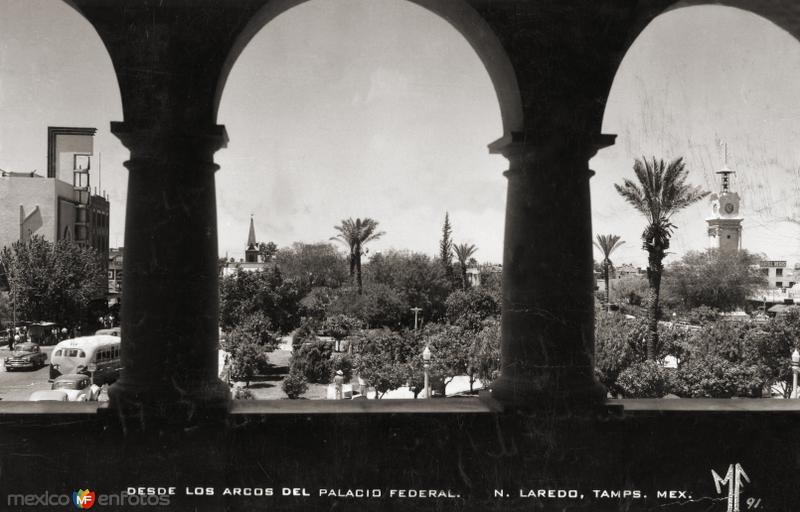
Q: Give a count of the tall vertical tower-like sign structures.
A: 1